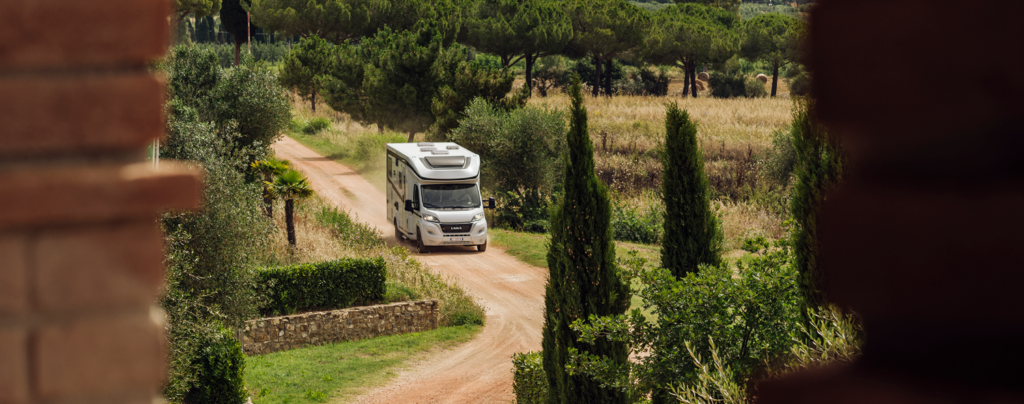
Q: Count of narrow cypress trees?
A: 3